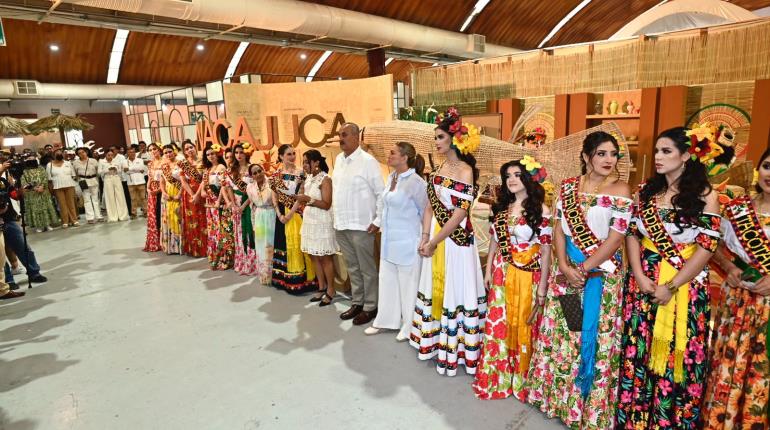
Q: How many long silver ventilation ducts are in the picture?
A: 2